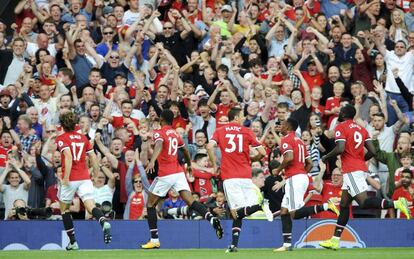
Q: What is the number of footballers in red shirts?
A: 5